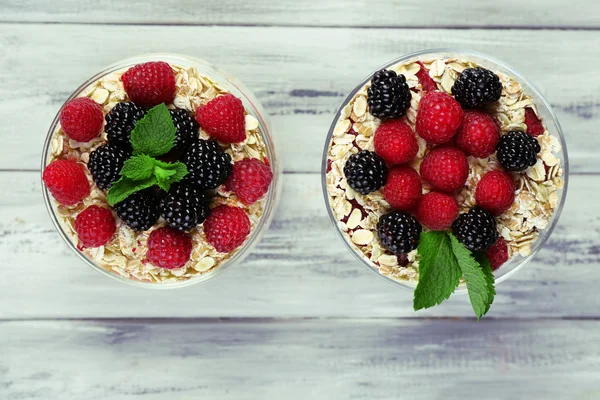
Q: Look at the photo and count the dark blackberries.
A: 12